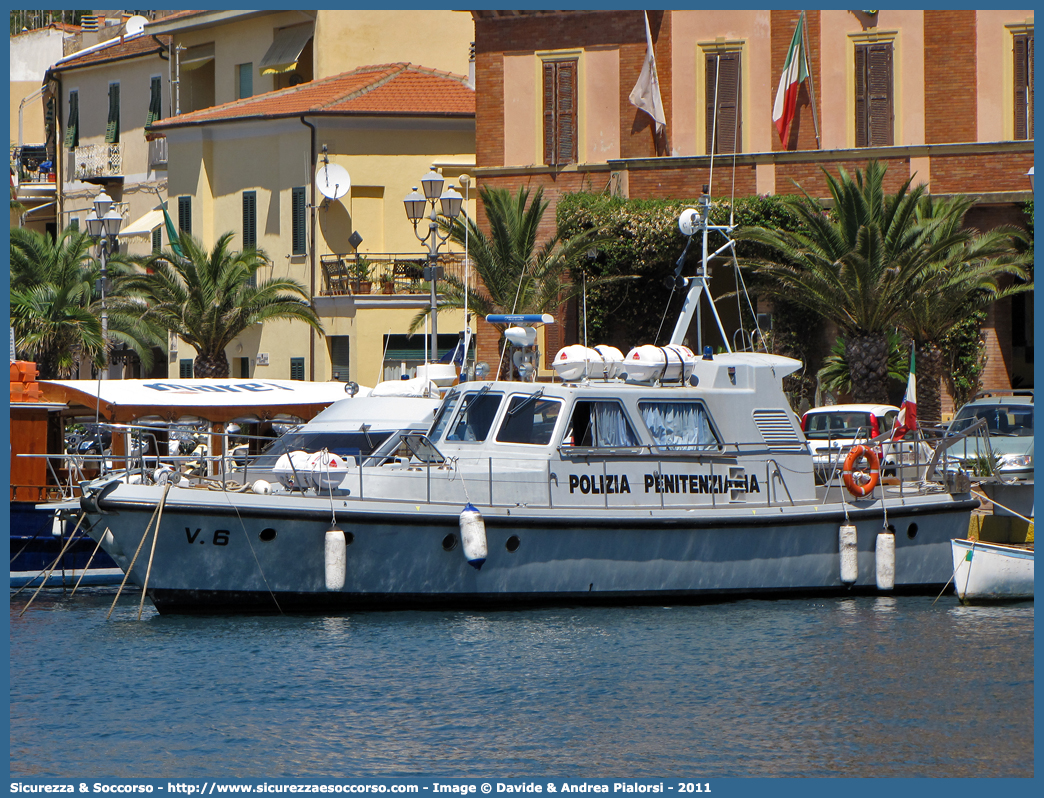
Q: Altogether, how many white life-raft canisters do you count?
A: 3